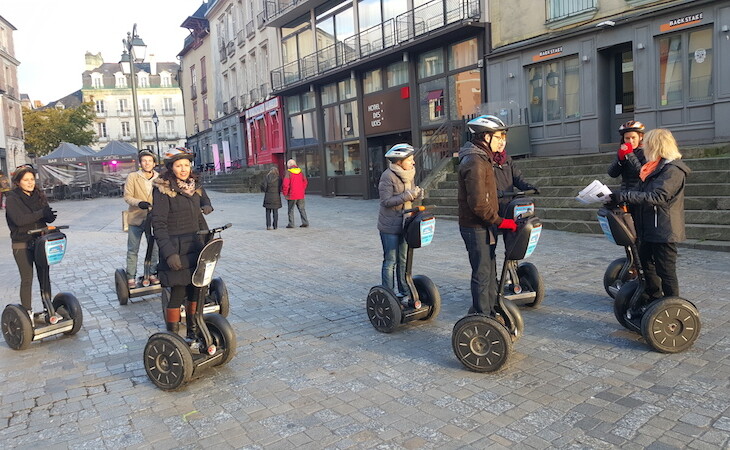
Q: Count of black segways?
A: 8